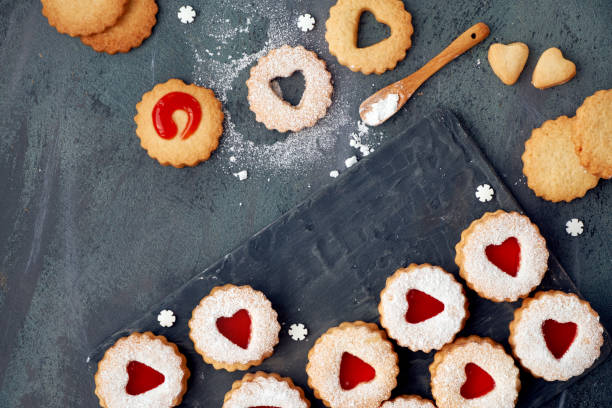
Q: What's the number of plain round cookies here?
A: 4